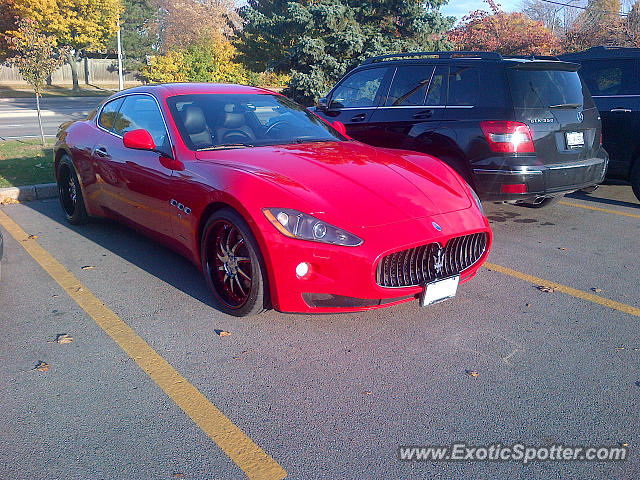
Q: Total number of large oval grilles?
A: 1